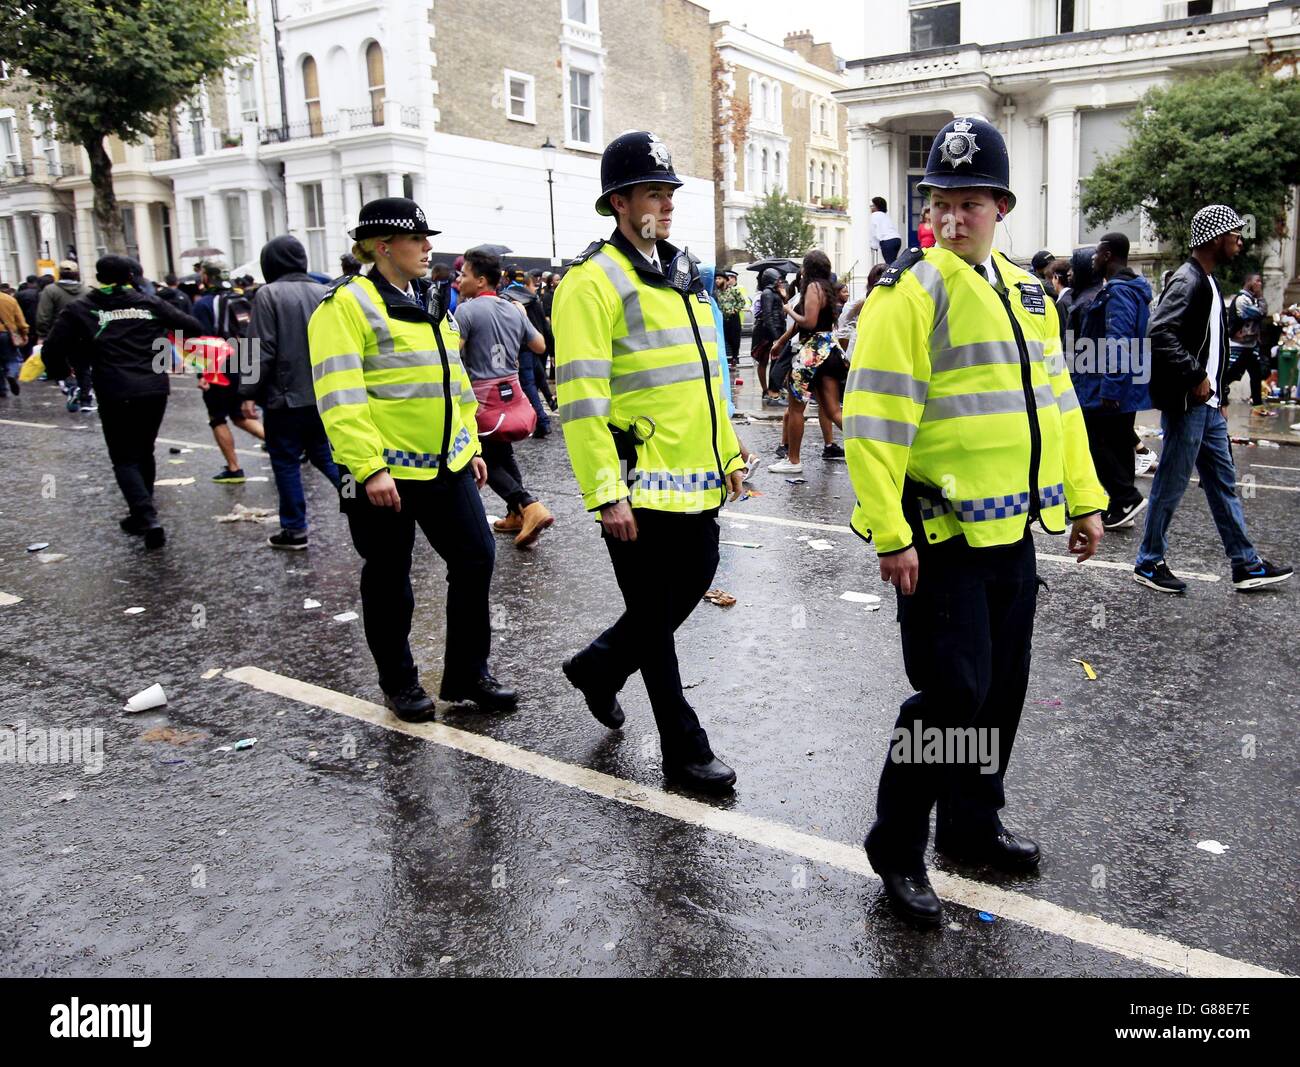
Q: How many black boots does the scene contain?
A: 6